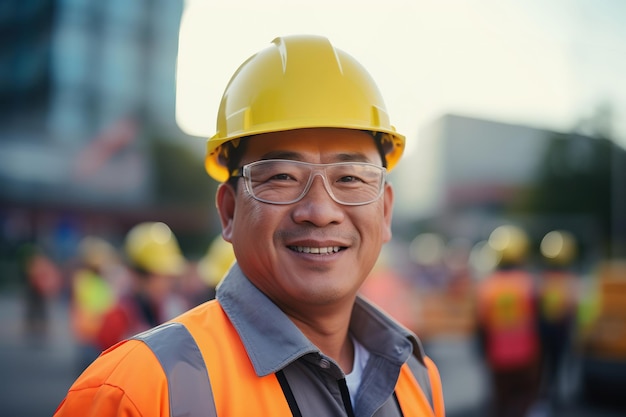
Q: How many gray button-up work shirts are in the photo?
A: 1